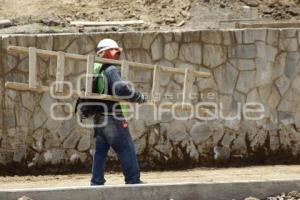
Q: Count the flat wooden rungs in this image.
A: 6